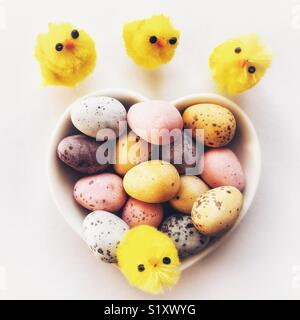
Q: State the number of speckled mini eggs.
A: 14